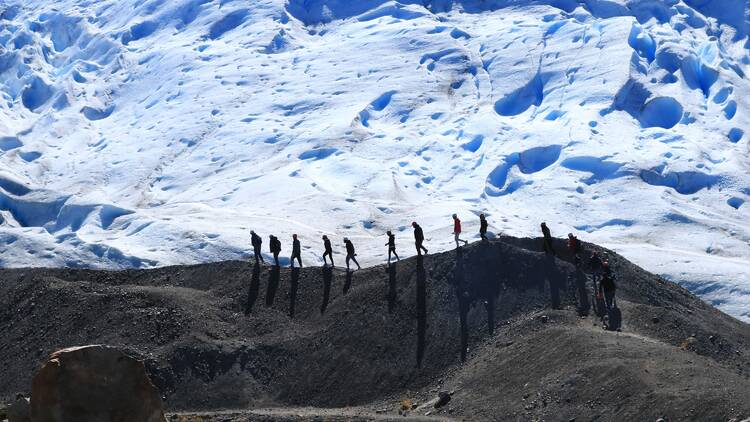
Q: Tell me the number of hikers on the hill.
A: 14